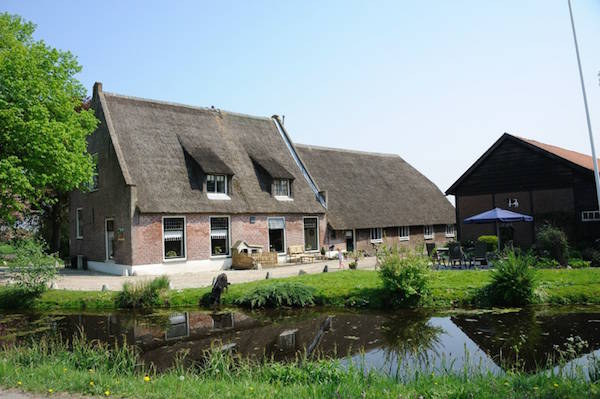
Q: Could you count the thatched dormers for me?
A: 2